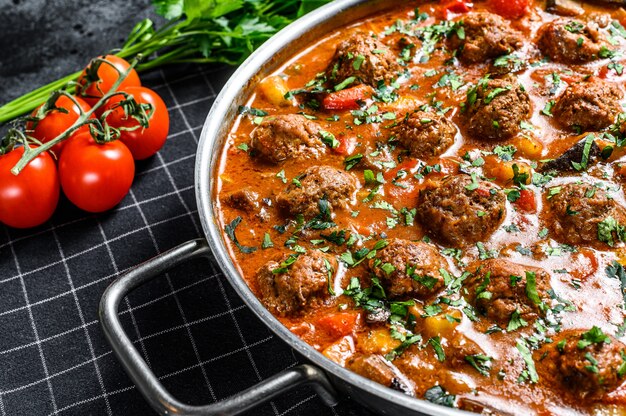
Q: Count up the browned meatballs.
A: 14